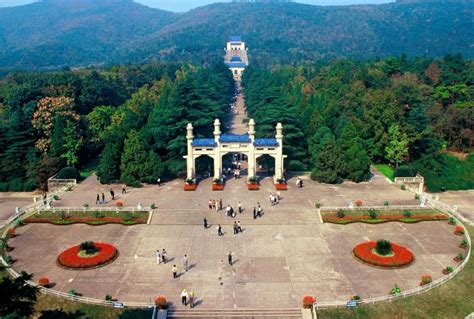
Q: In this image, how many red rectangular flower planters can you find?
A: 4